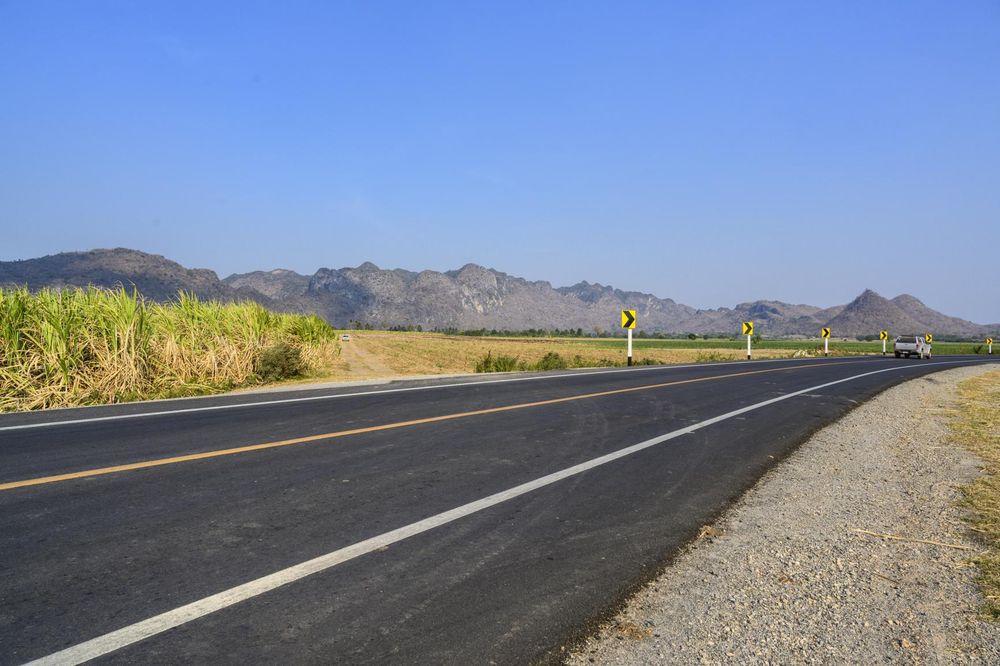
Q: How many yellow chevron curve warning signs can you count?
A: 6